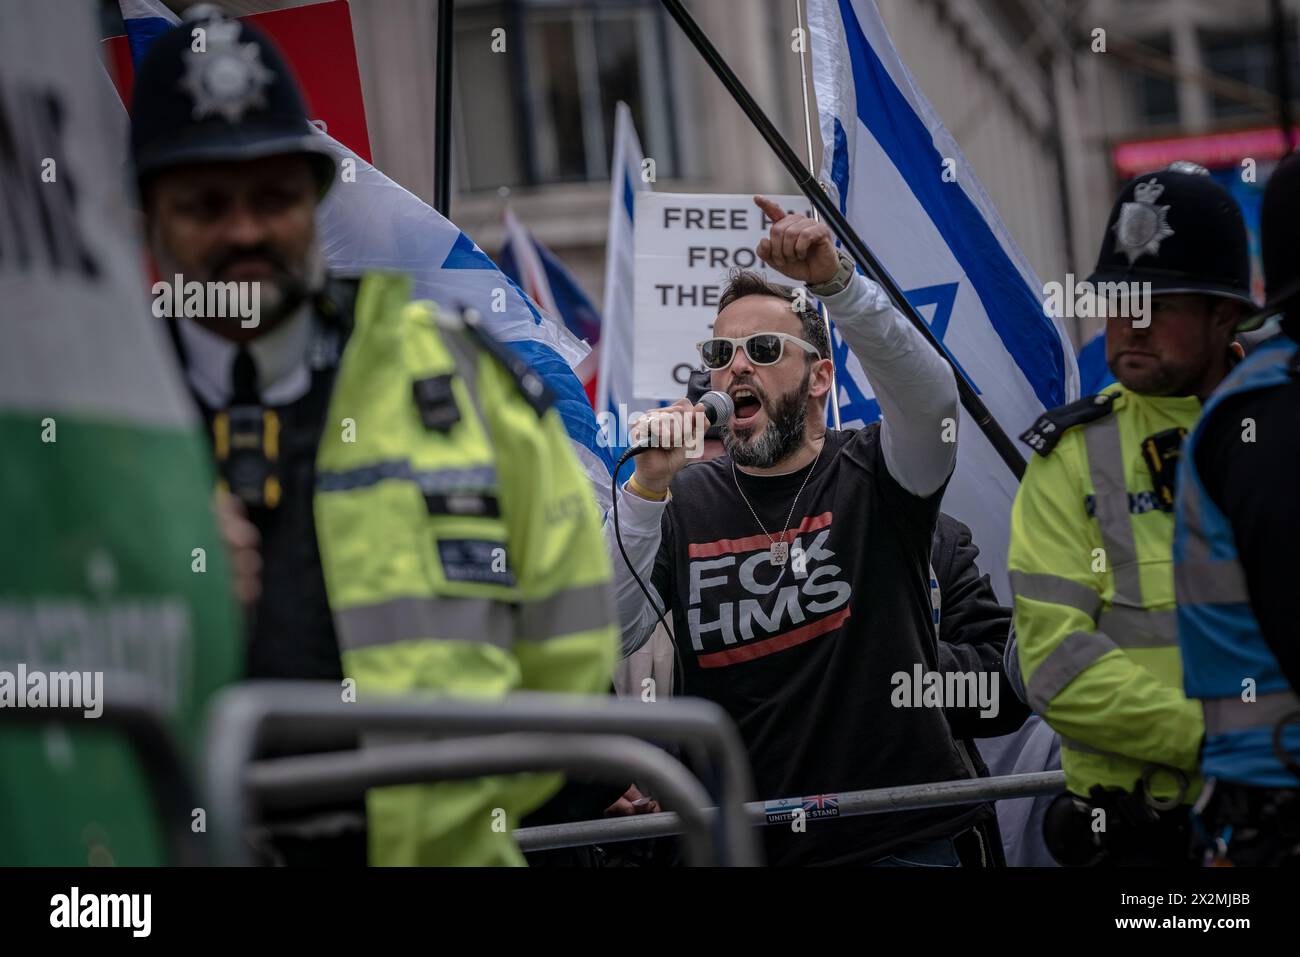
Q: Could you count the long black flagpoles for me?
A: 2